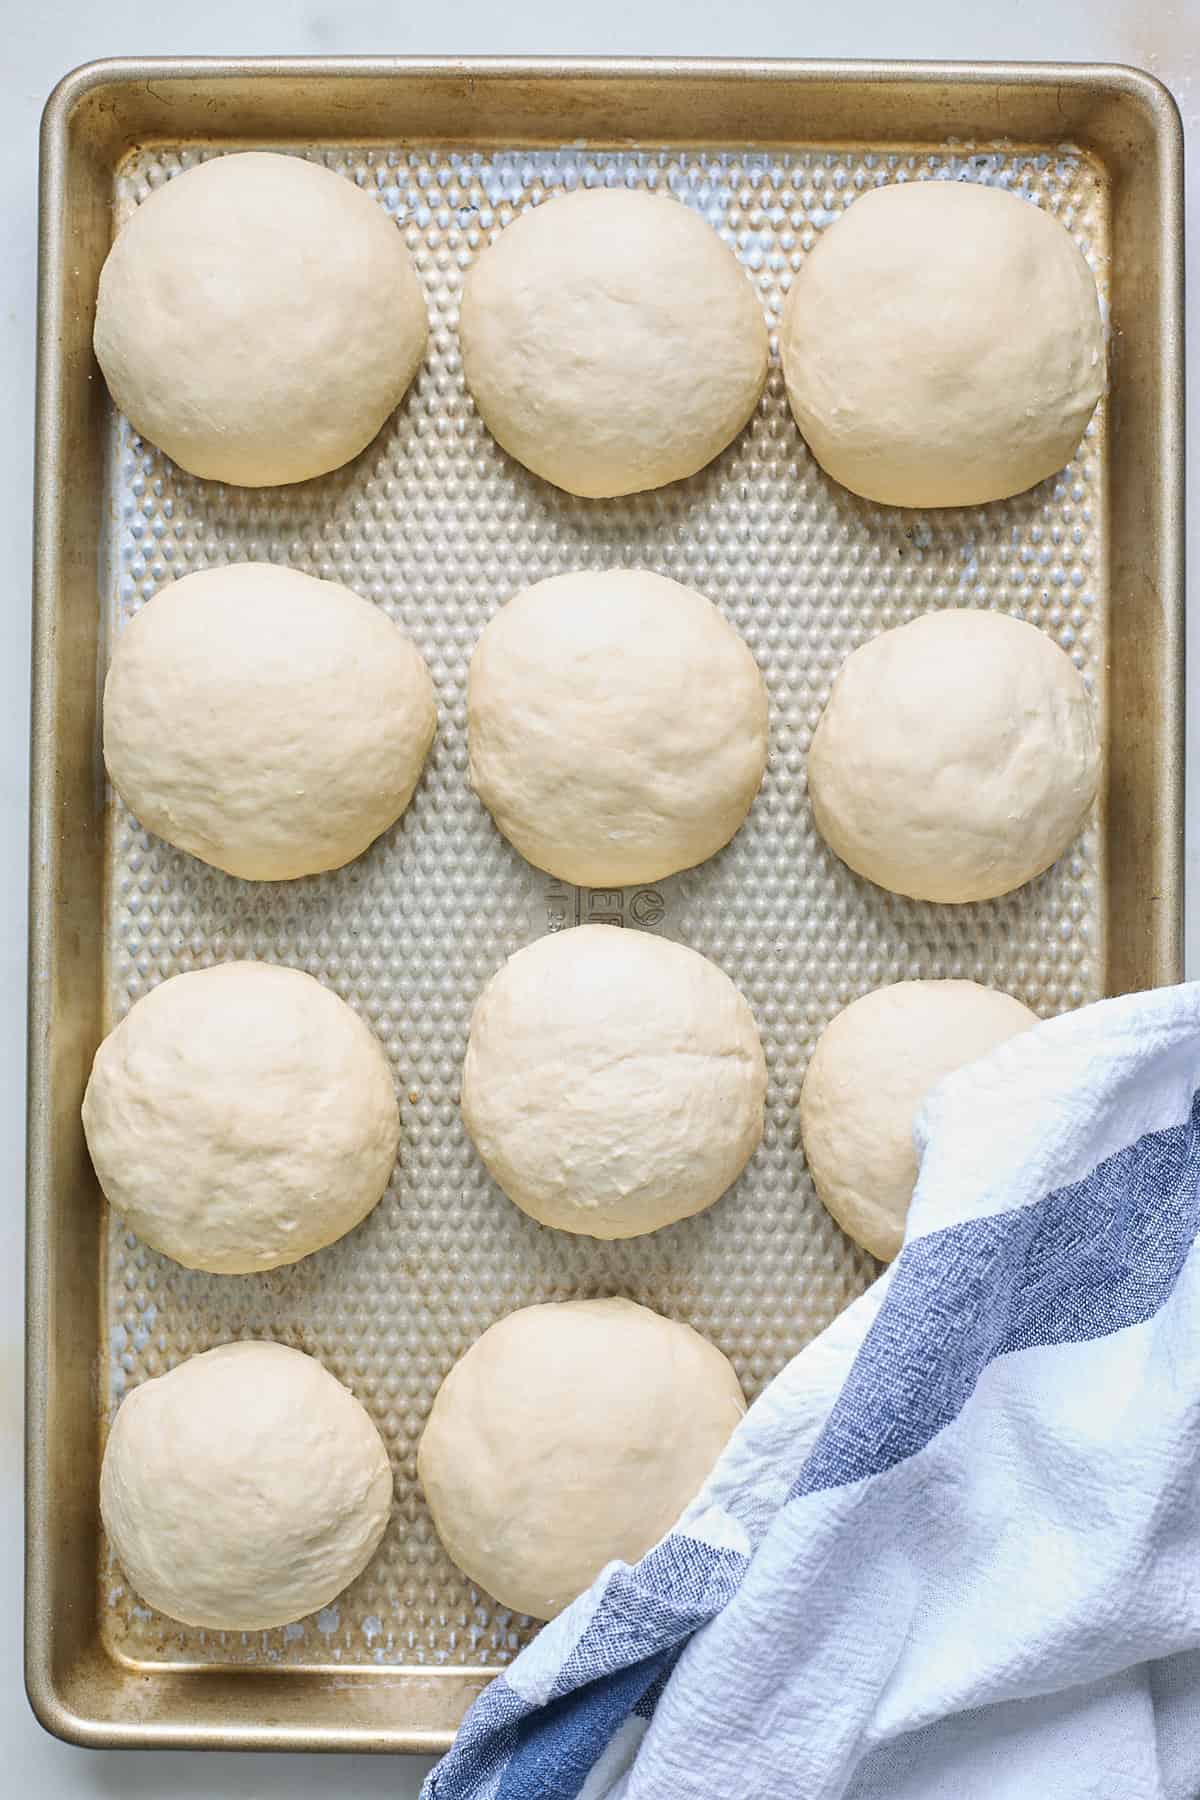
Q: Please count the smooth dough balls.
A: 11